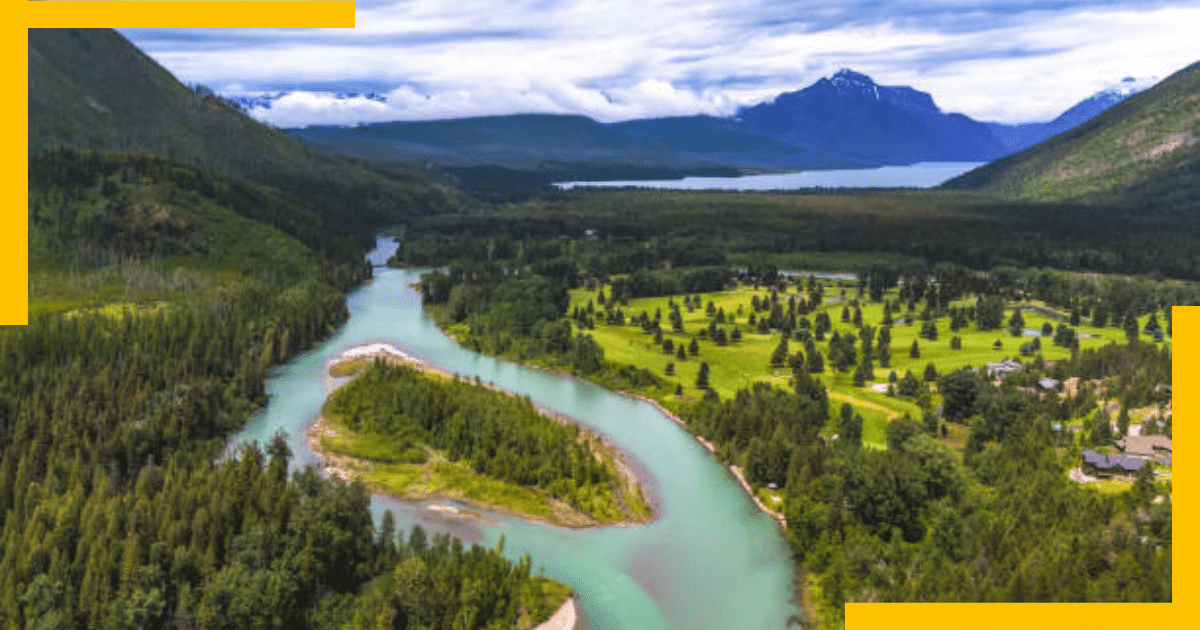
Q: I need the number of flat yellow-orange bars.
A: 4